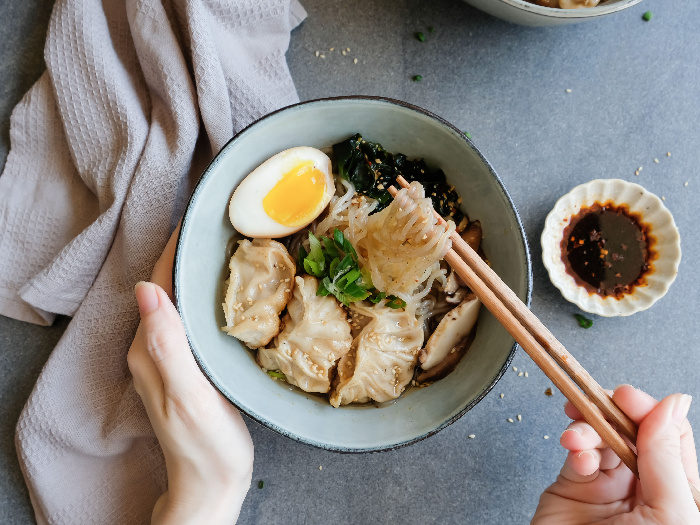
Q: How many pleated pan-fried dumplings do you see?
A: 3